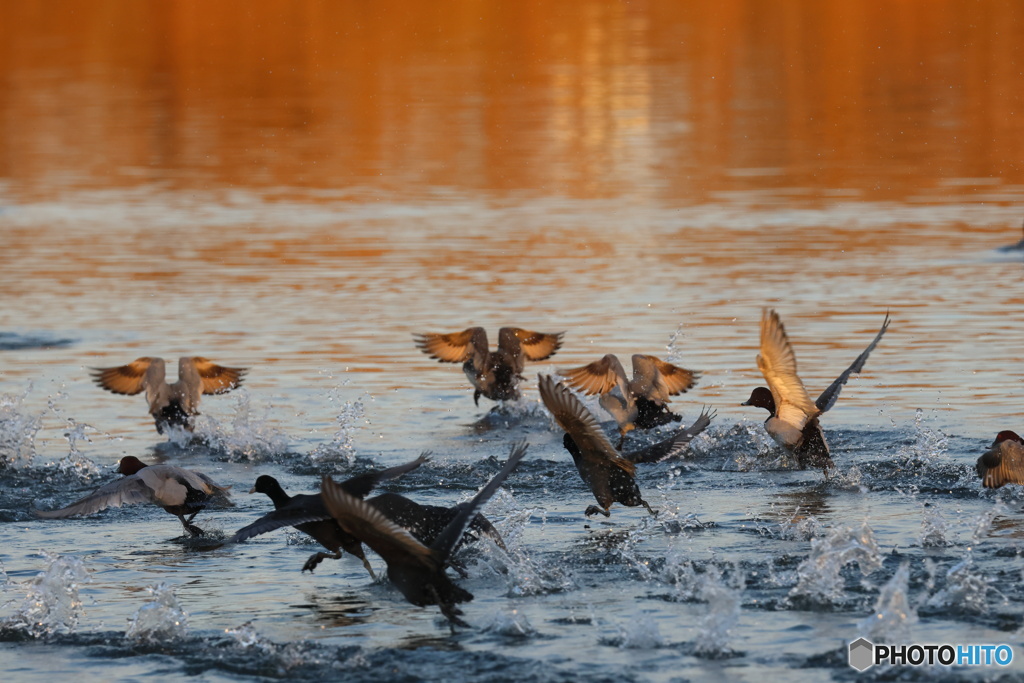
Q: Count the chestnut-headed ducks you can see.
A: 3